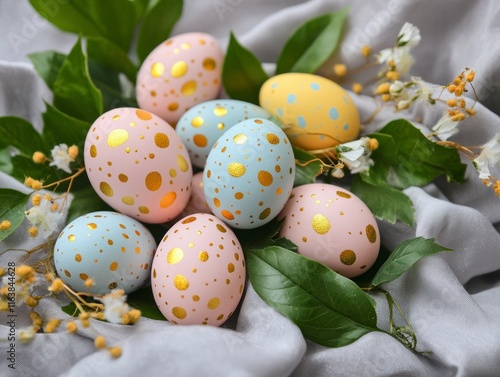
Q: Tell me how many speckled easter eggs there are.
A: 9